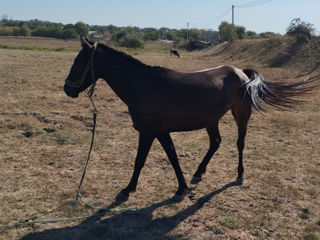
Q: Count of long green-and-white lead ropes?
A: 1